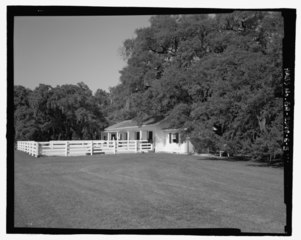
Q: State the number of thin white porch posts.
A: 4